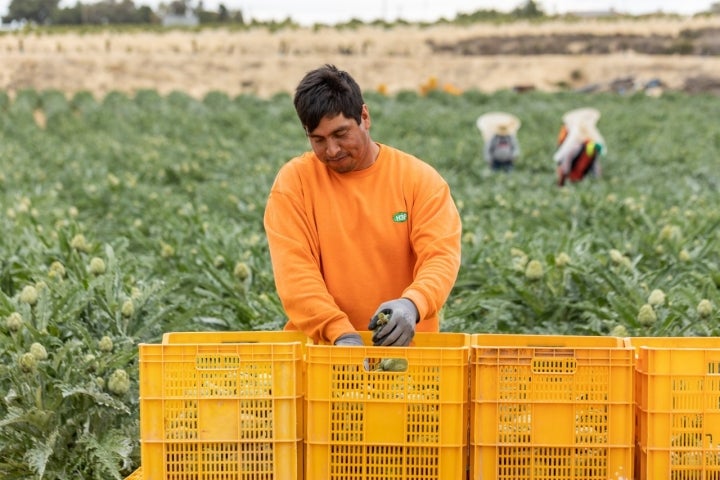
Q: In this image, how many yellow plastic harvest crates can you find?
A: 4